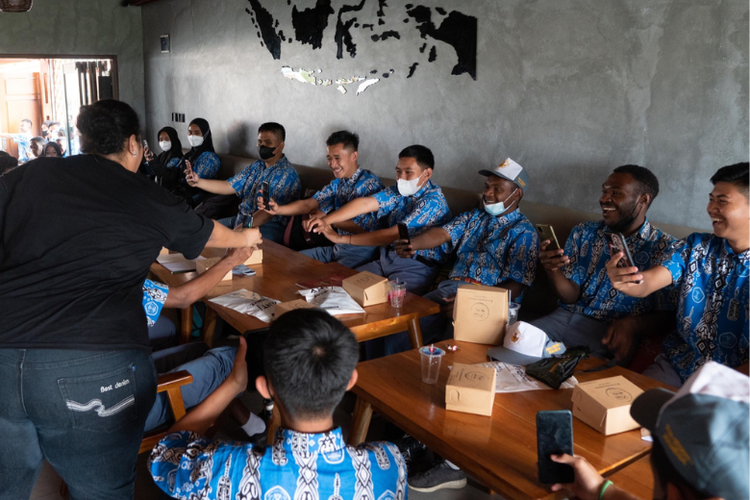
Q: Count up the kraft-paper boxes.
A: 7